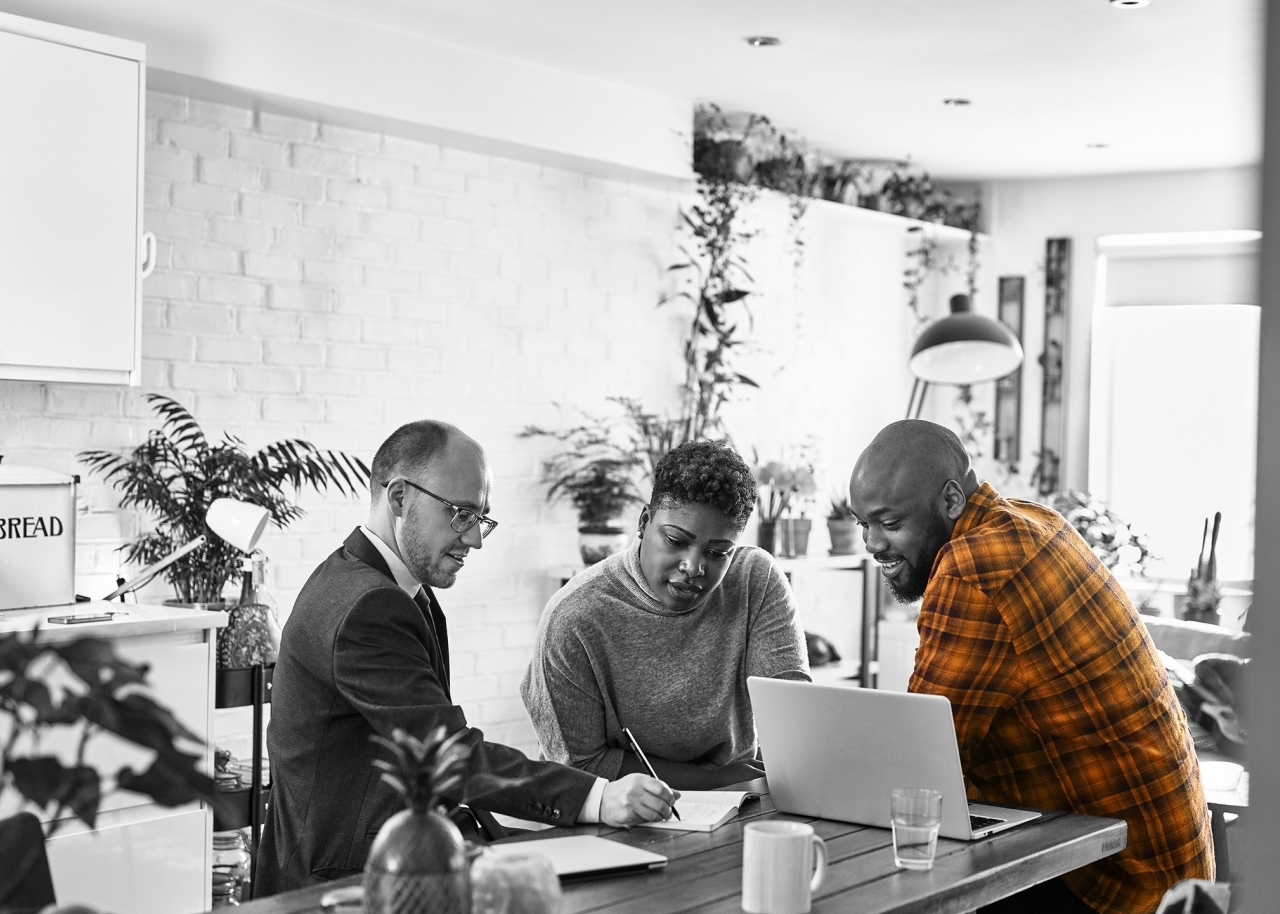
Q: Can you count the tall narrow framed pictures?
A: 2